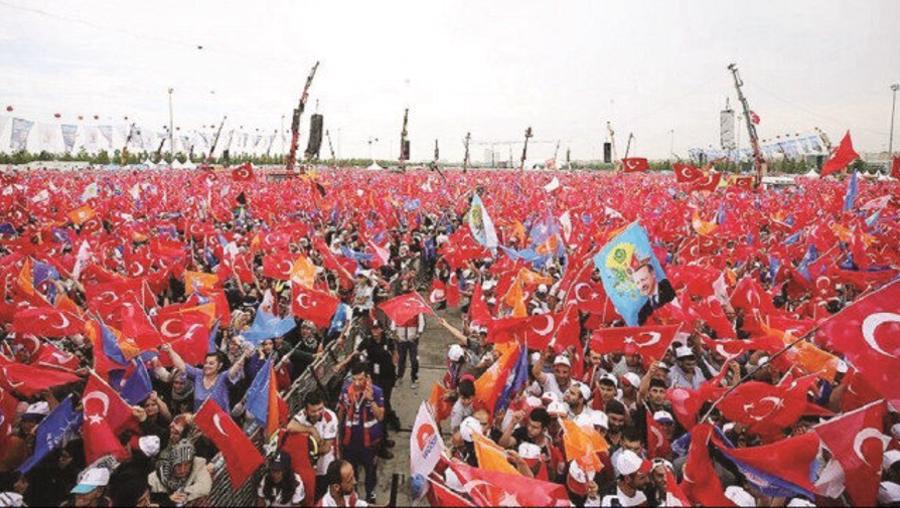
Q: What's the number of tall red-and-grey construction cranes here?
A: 2